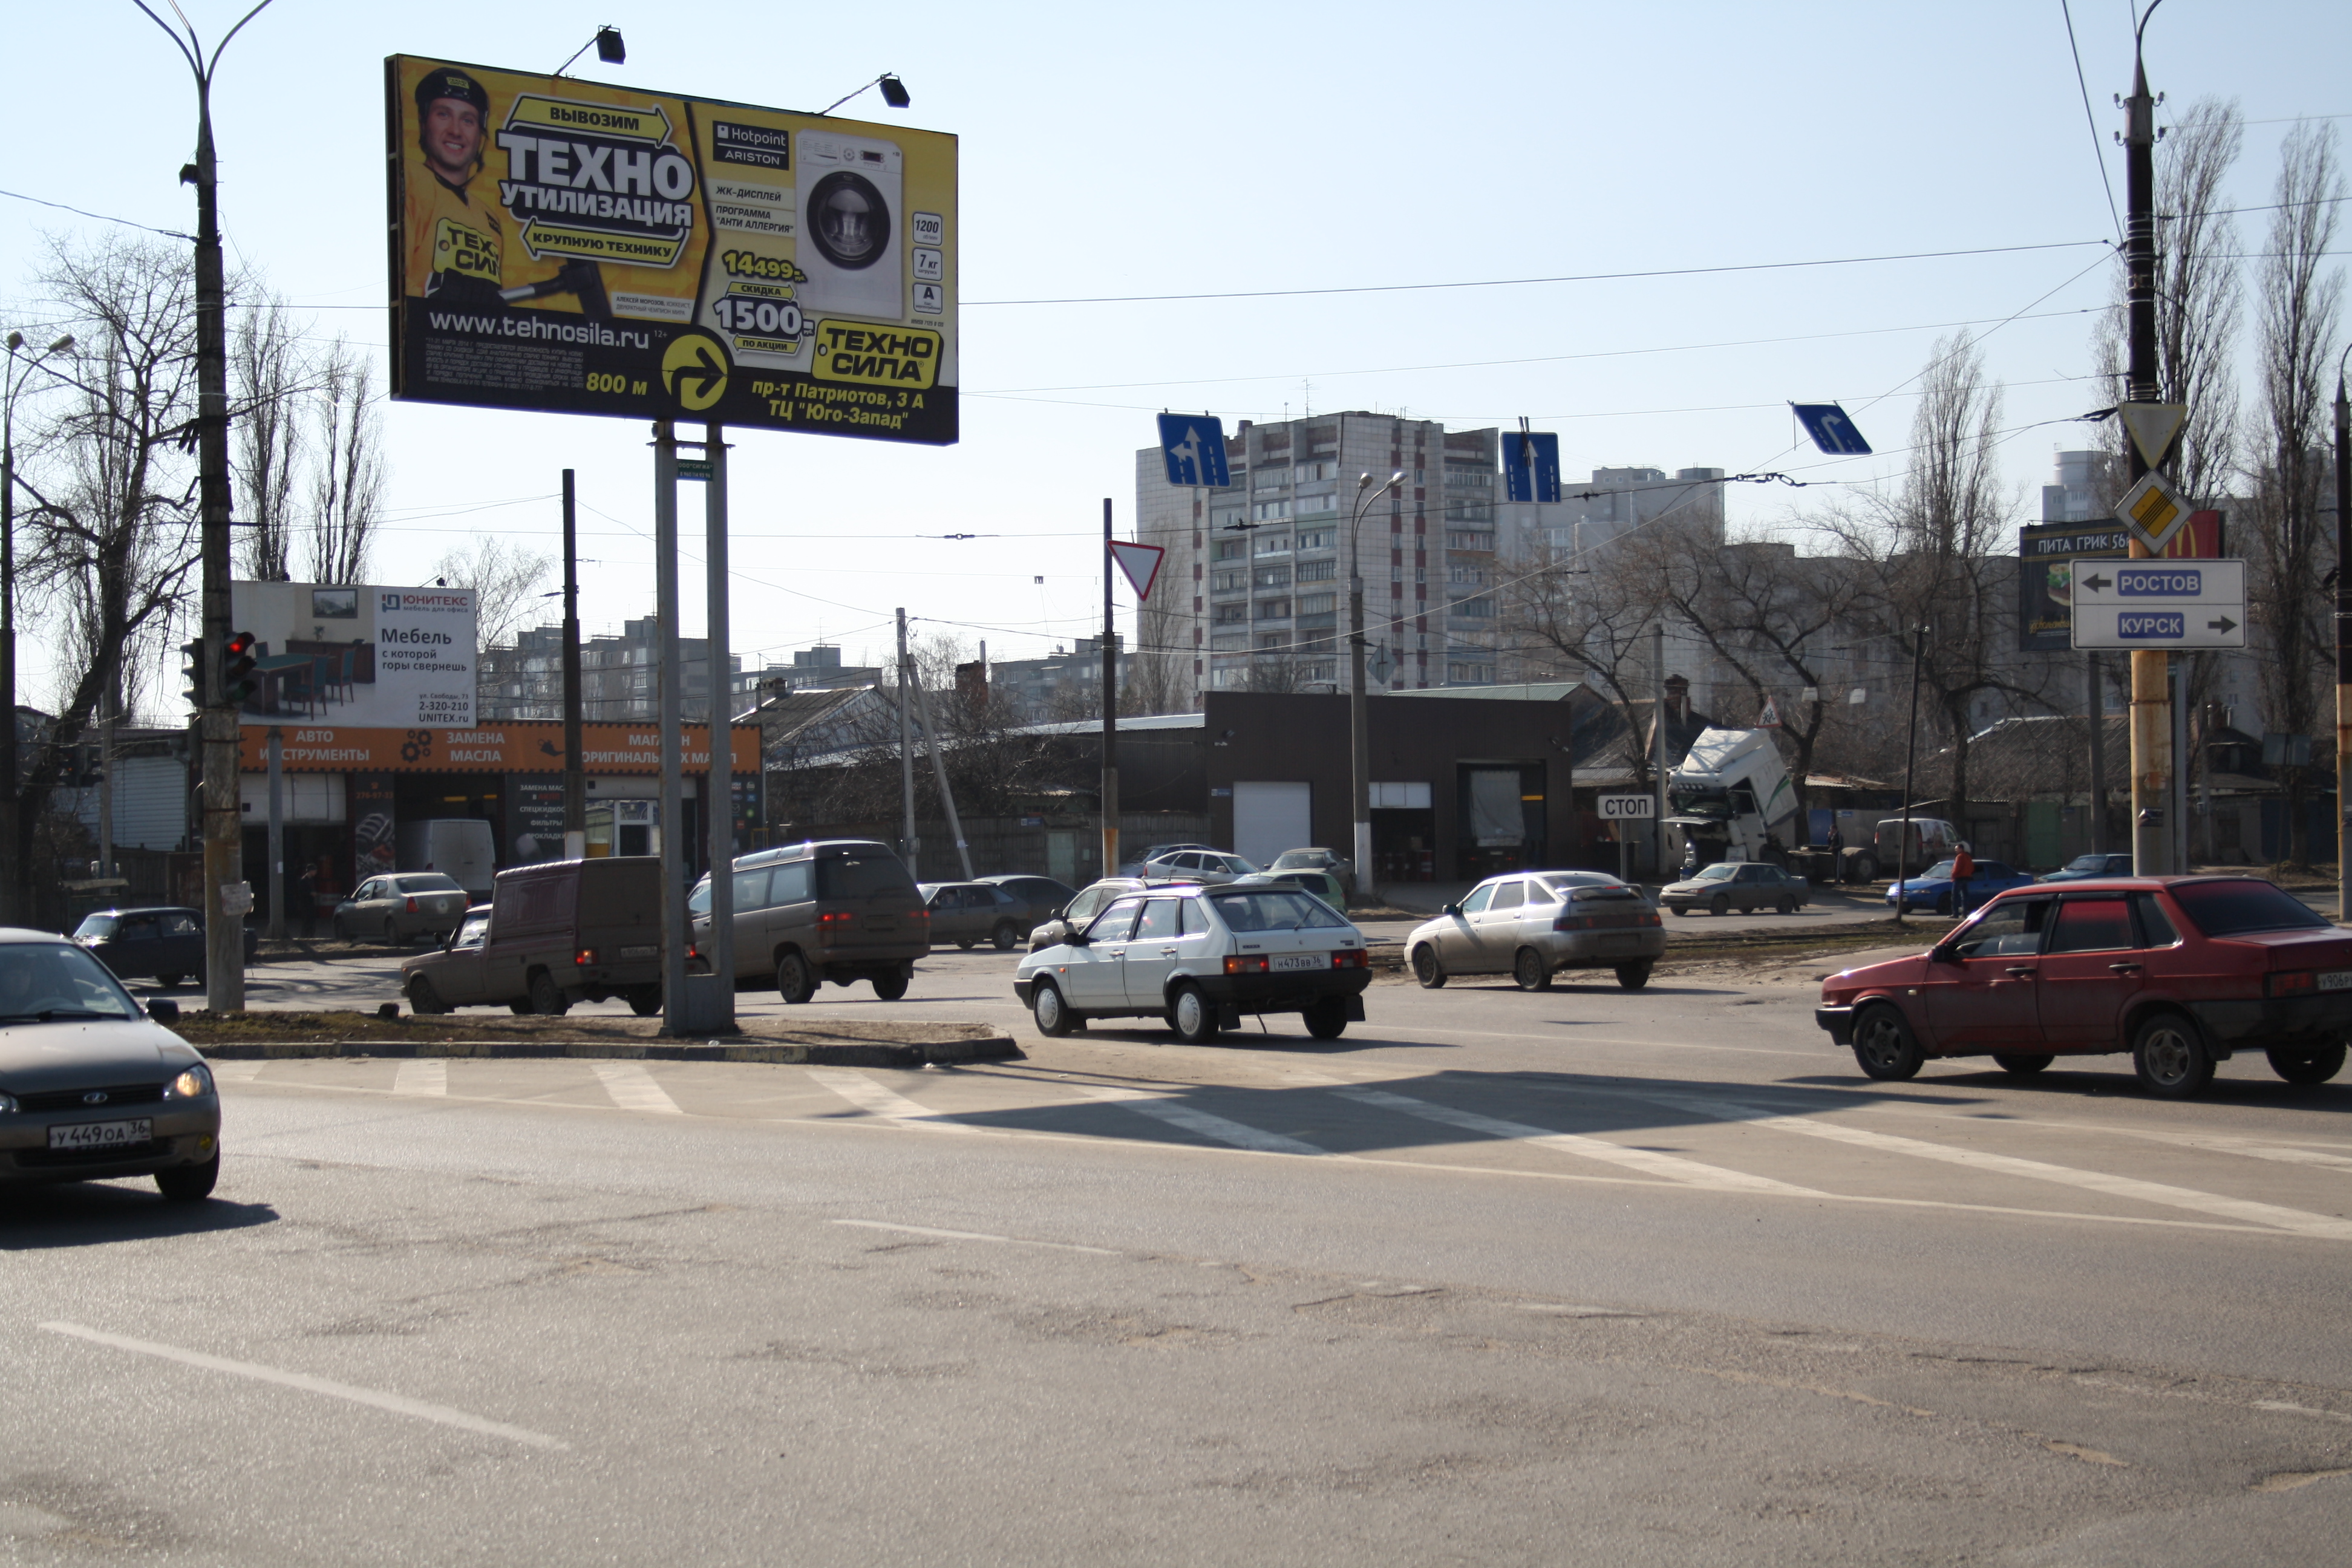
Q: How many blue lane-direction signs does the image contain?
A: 3